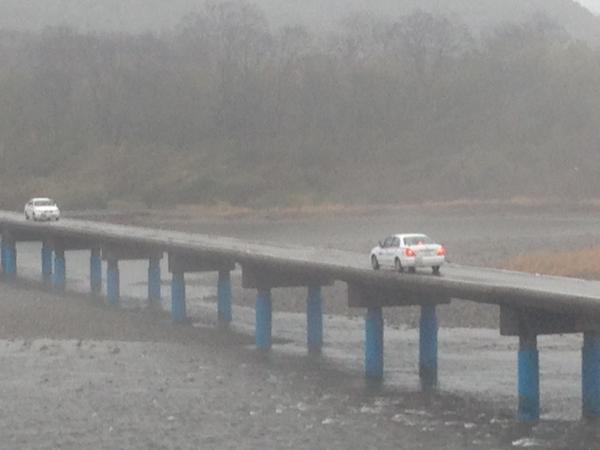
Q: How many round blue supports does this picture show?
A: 14